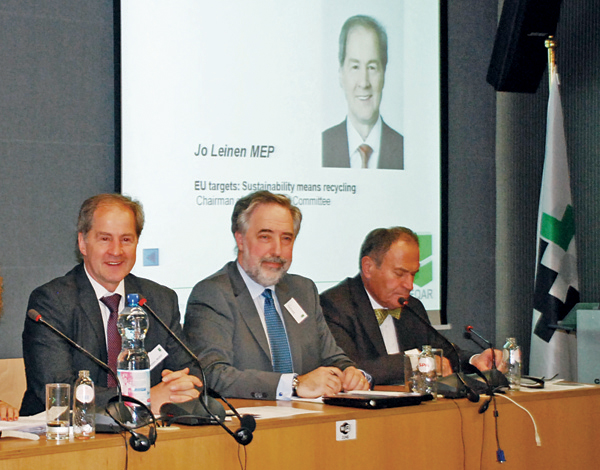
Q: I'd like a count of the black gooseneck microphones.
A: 4